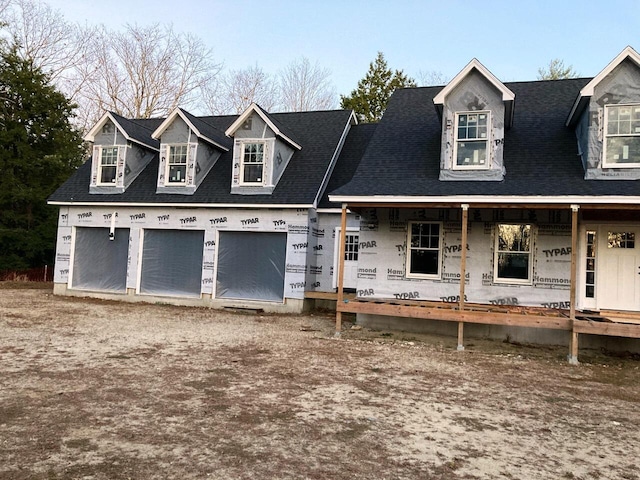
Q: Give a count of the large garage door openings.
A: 3